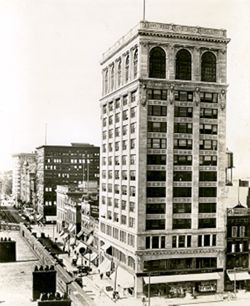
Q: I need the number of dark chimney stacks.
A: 3